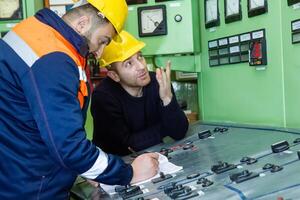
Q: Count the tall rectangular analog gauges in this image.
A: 3